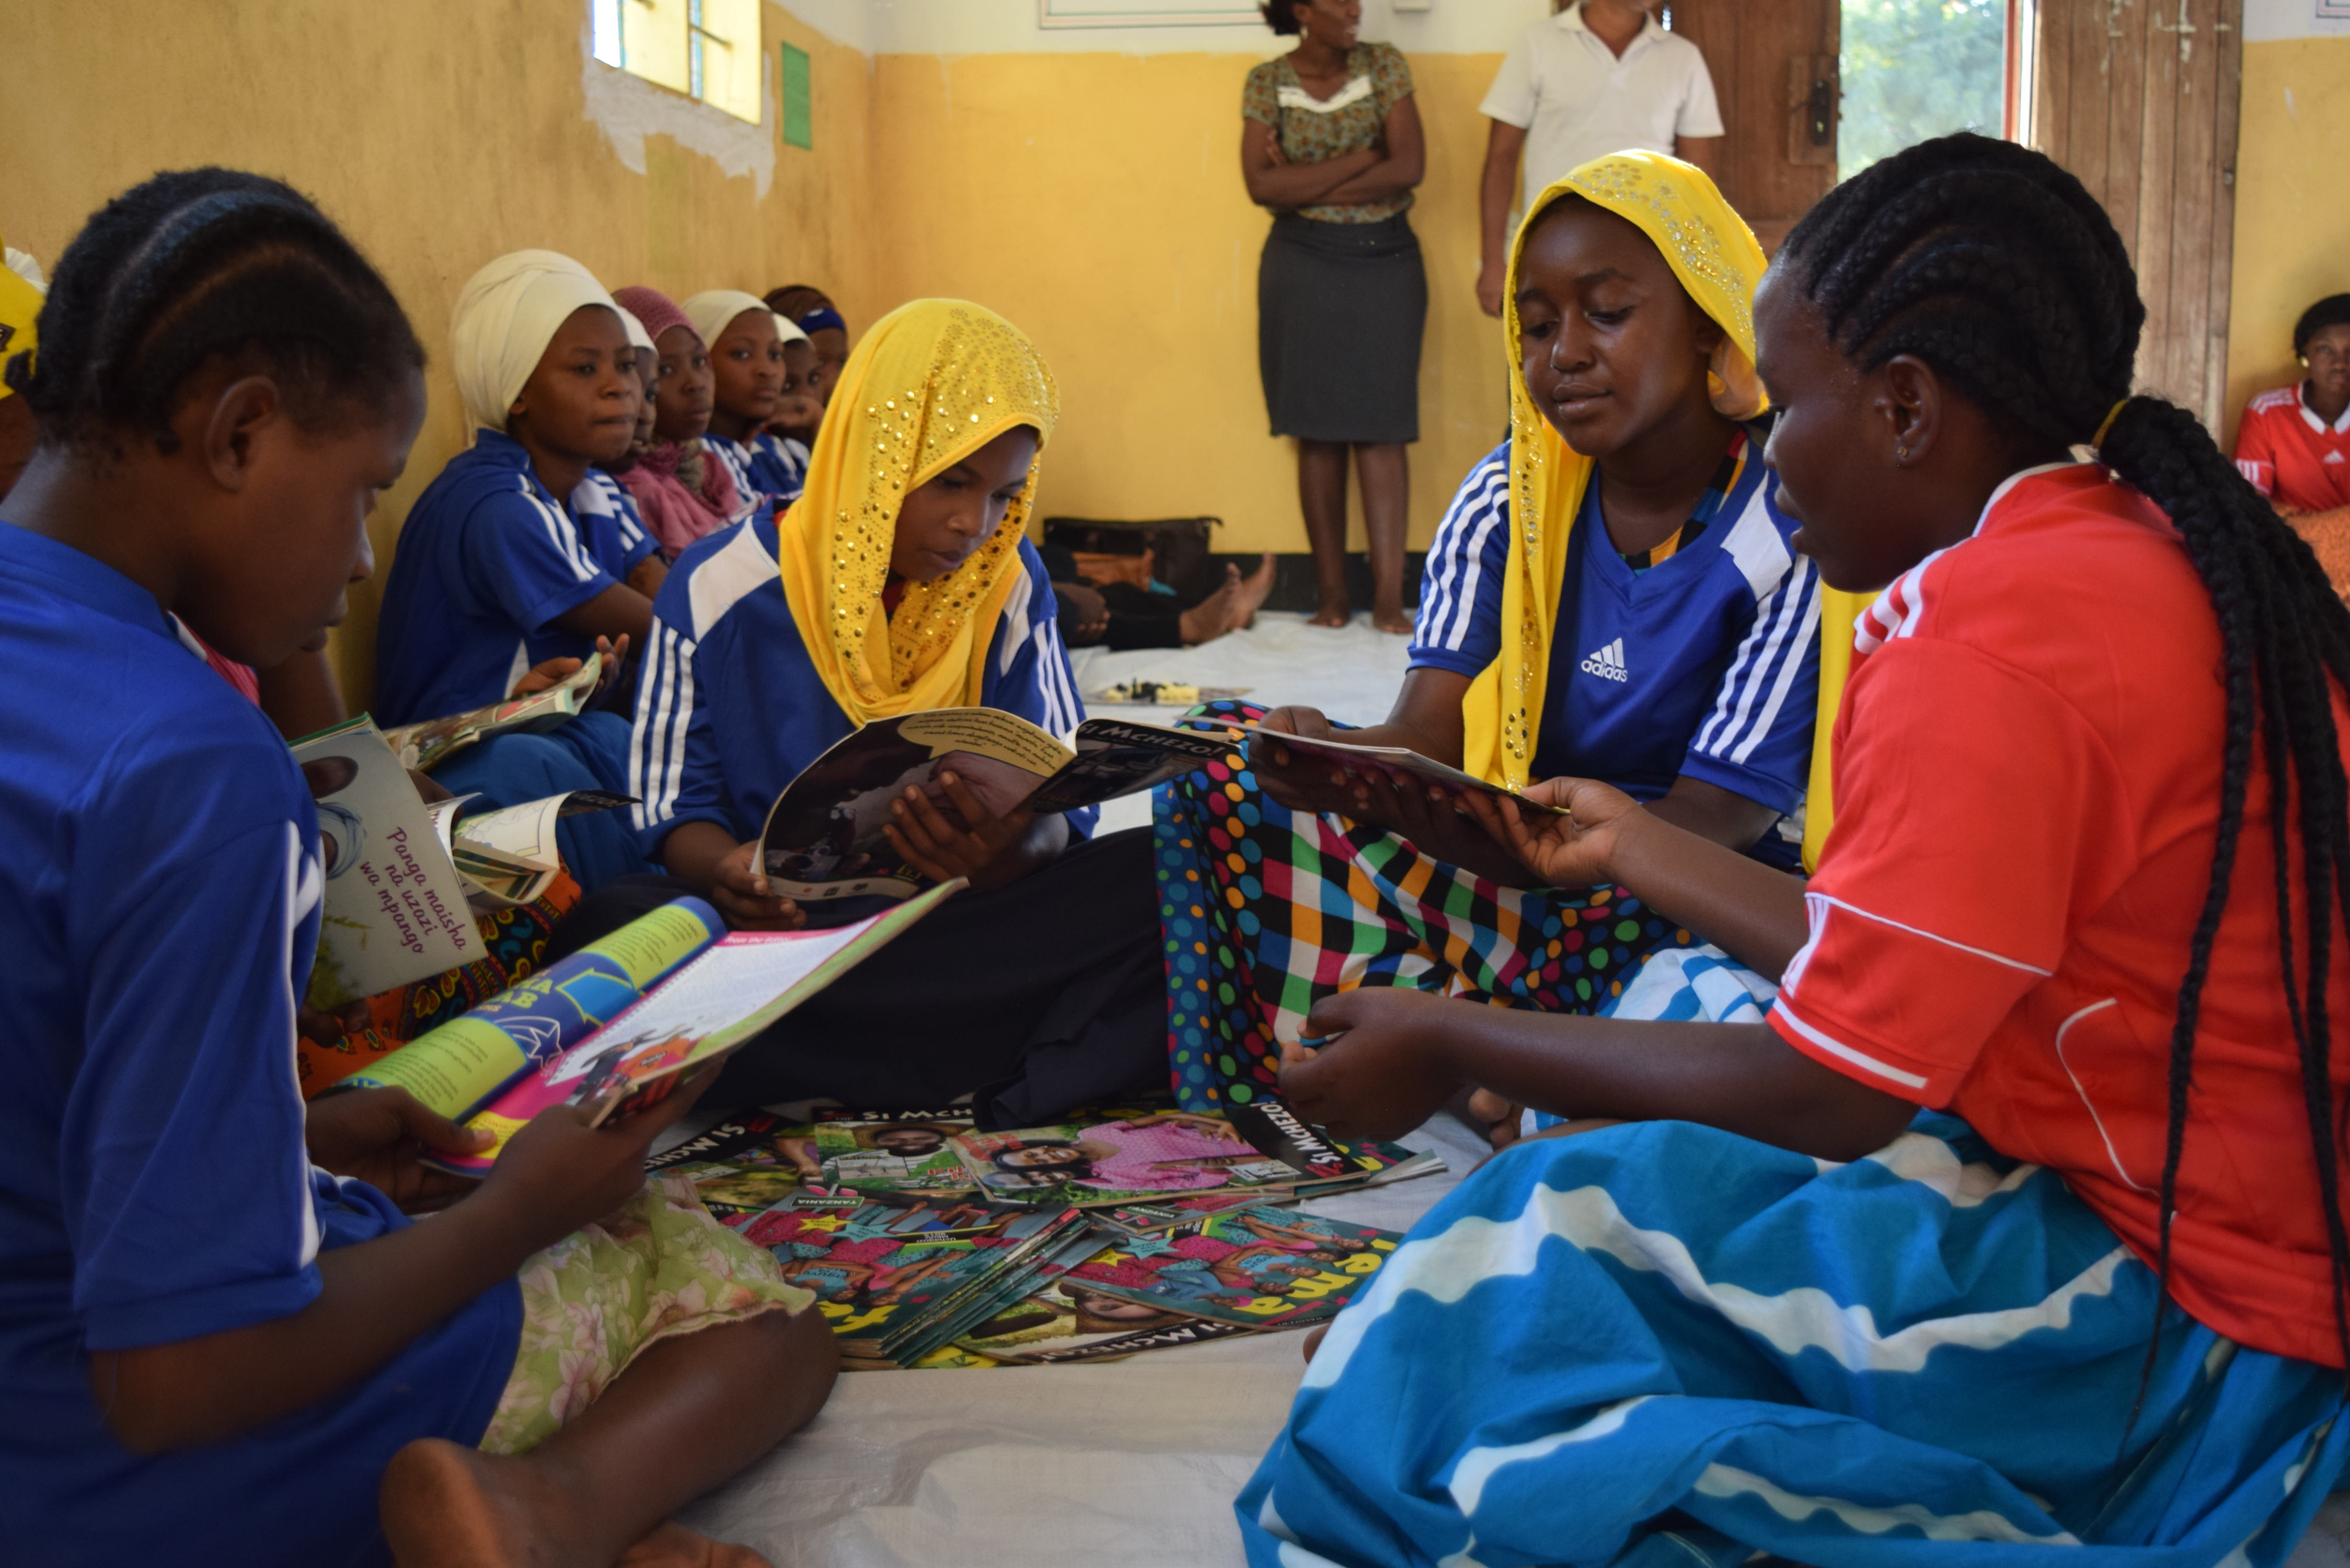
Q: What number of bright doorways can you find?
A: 1